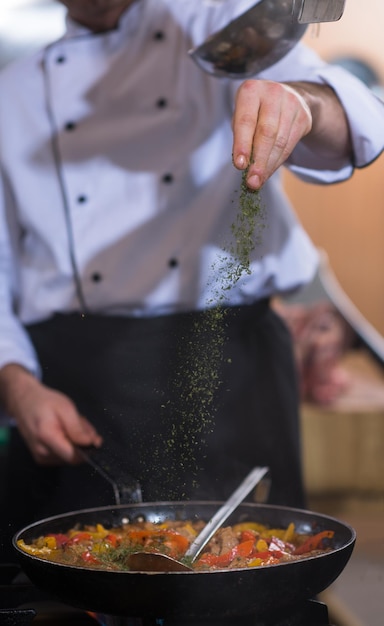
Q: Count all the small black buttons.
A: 8